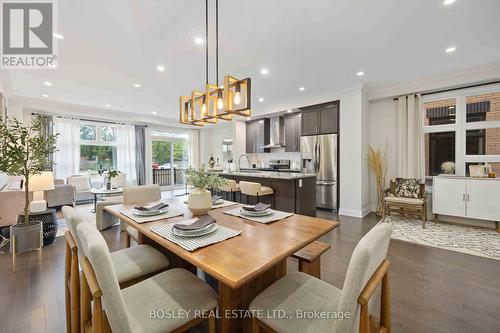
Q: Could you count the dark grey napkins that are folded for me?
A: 4